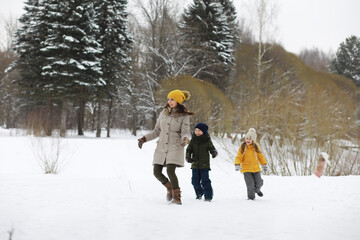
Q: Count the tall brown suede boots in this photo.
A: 2